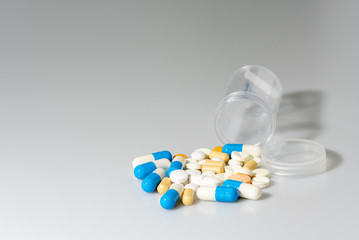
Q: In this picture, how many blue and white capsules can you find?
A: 8